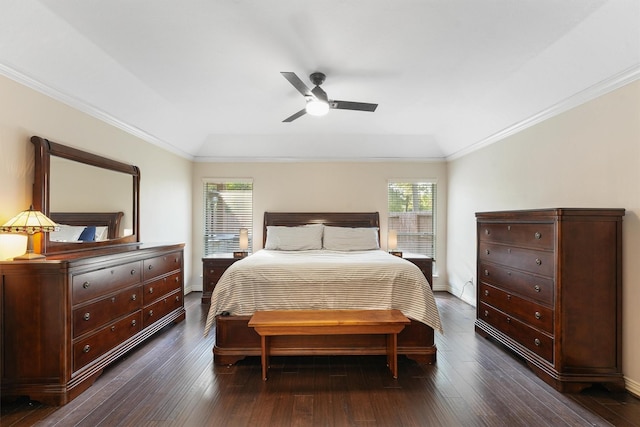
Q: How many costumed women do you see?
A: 0